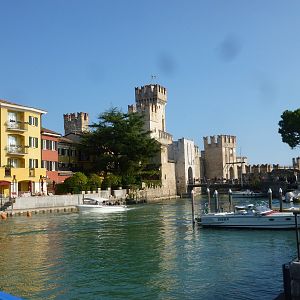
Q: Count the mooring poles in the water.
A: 6